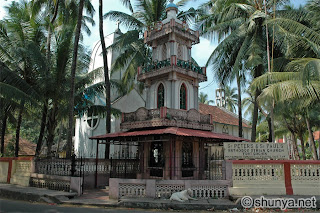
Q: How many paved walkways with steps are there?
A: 1